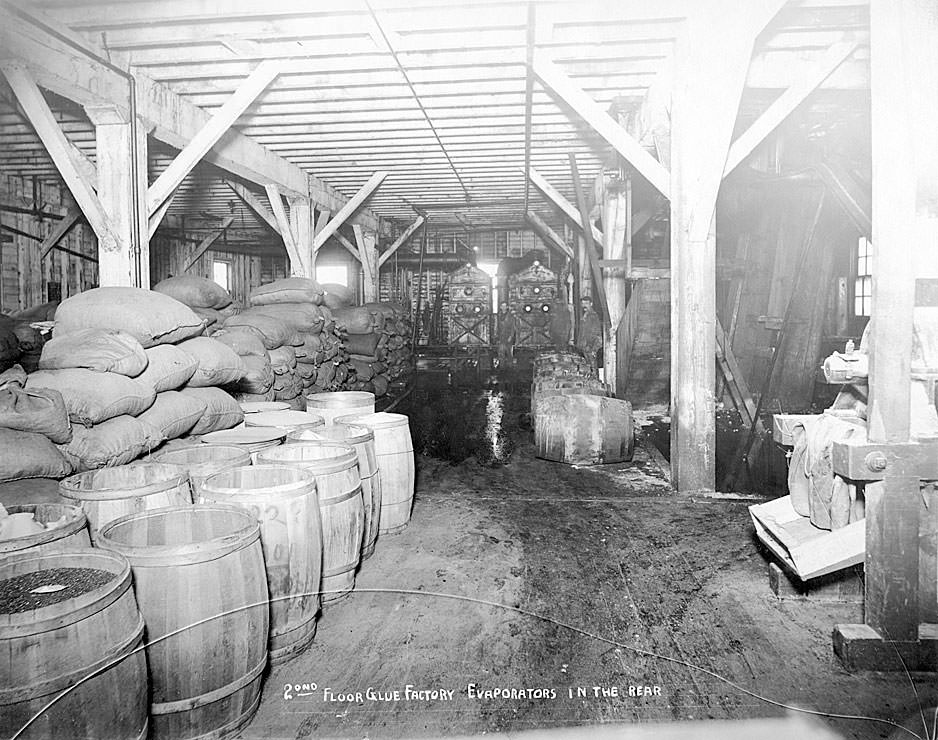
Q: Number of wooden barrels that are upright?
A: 13